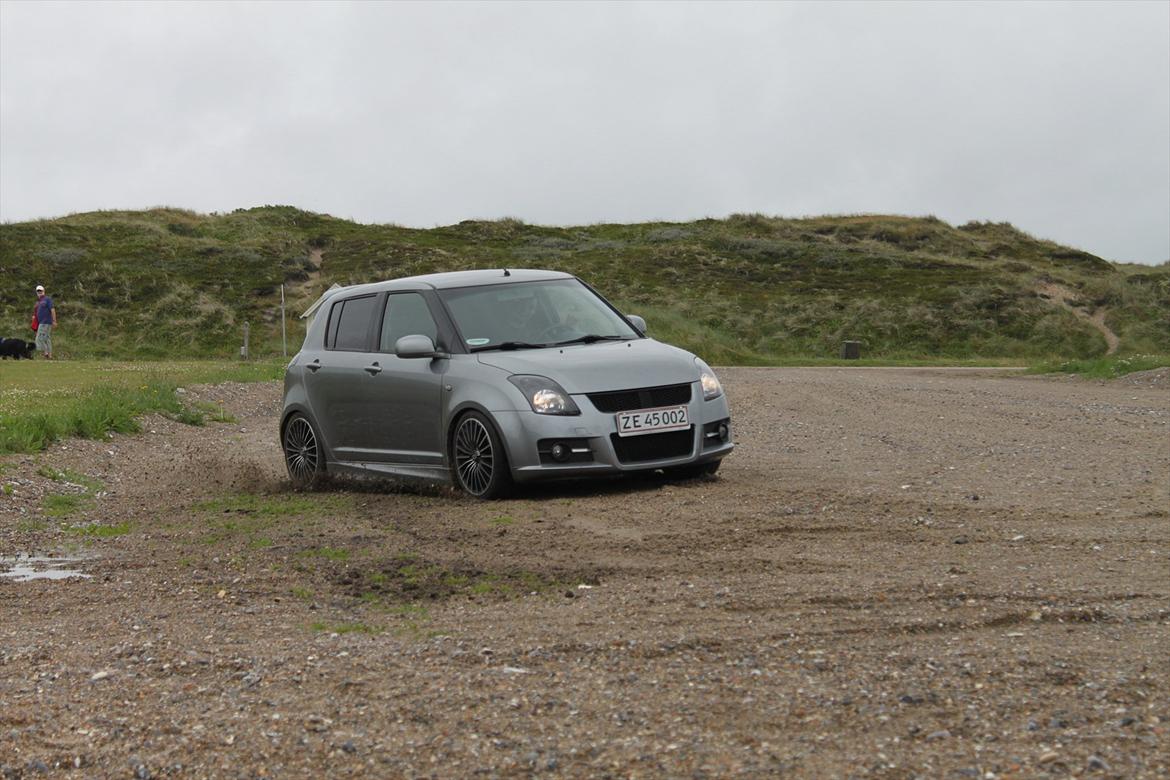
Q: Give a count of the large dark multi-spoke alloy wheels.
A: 2